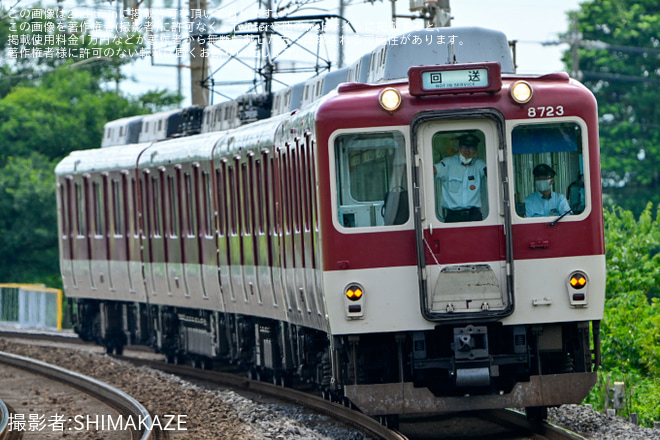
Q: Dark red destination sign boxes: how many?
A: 1